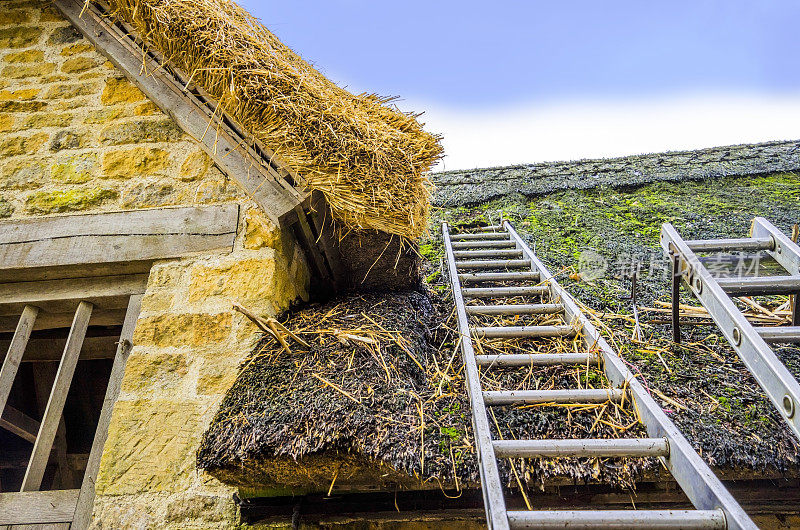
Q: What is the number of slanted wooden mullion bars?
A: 2